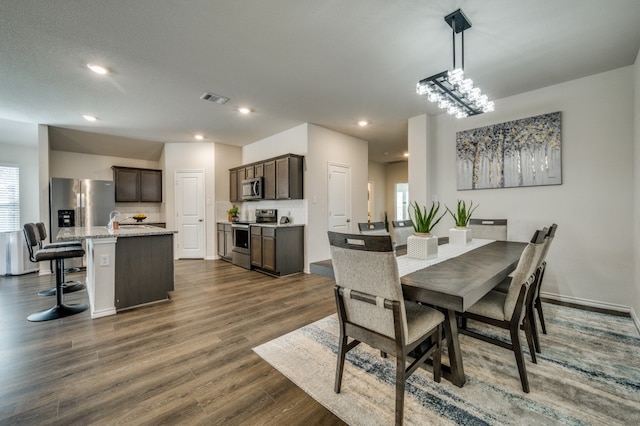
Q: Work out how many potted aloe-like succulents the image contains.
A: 2